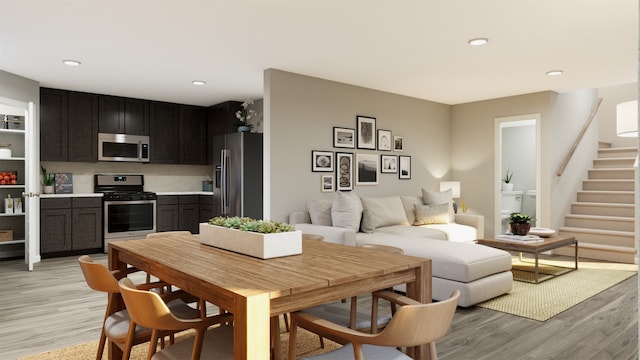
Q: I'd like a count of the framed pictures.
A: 10